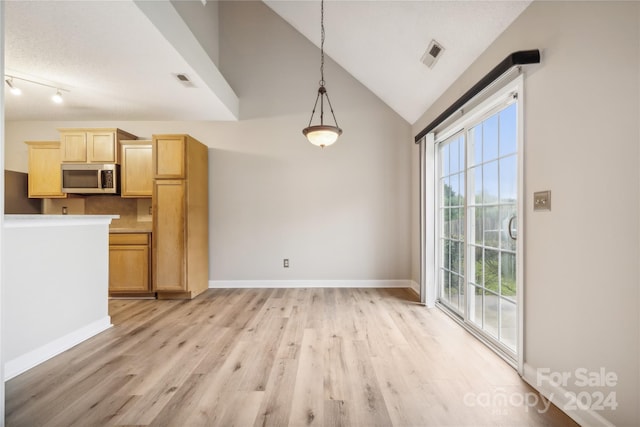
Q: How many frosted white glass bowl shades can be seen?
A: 1